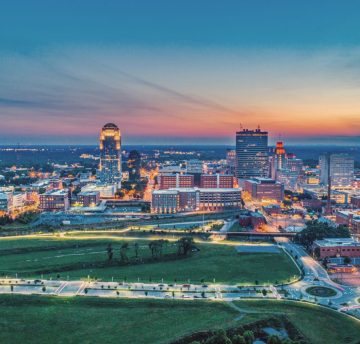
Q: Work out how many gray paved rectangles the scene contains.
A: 1